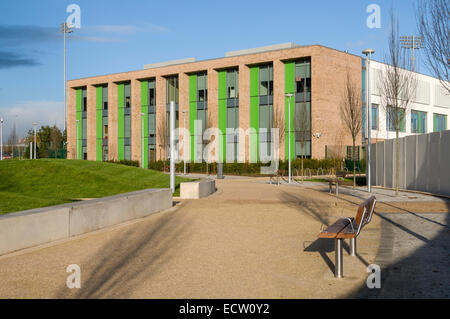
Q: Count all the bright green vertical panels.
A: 8